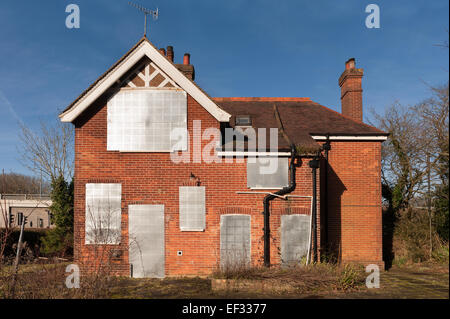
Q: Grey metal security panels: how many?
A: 7